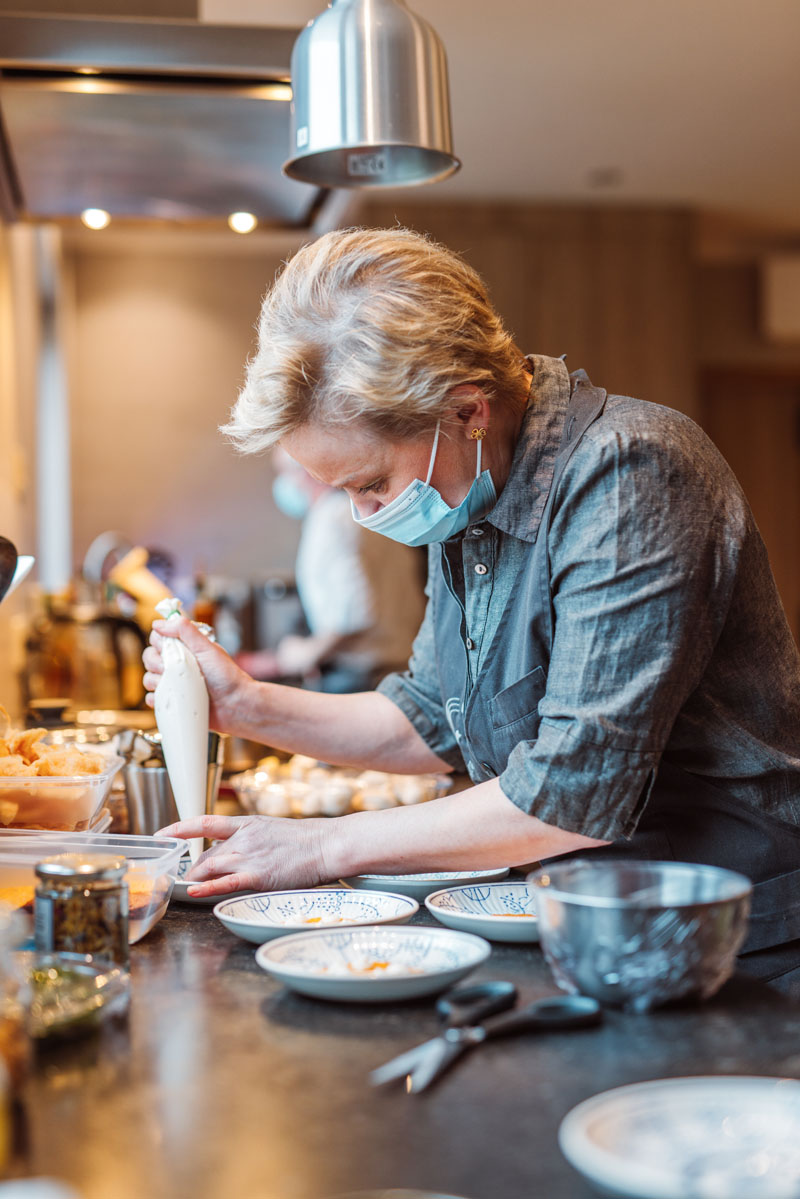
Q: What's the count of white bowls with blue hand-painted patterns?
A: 6